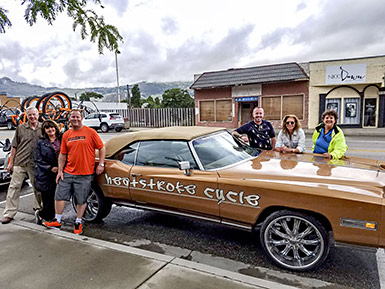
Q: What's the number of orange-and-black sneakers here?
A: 2